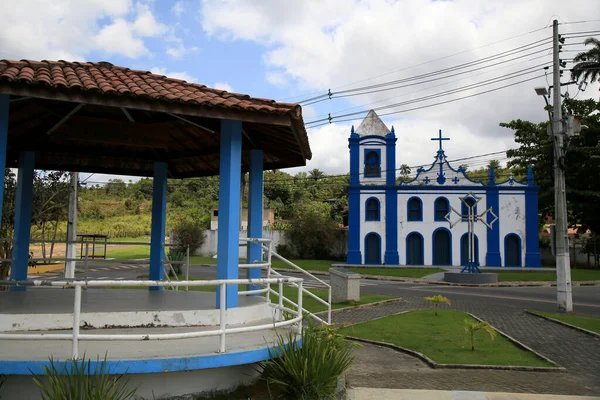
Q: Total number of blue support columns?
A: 5